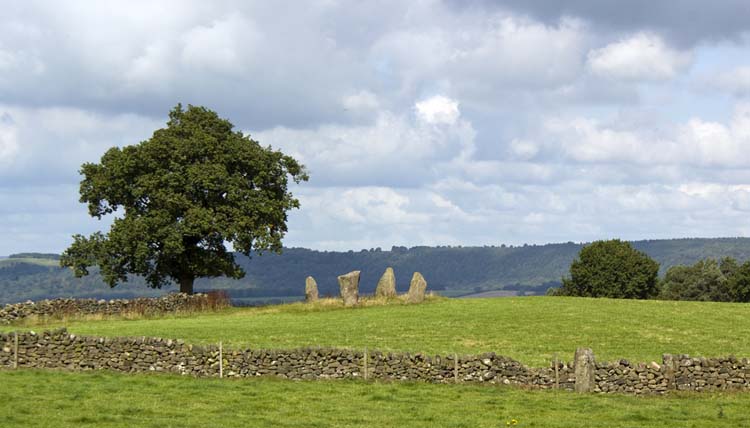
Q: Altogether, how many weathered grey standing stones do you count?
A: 4